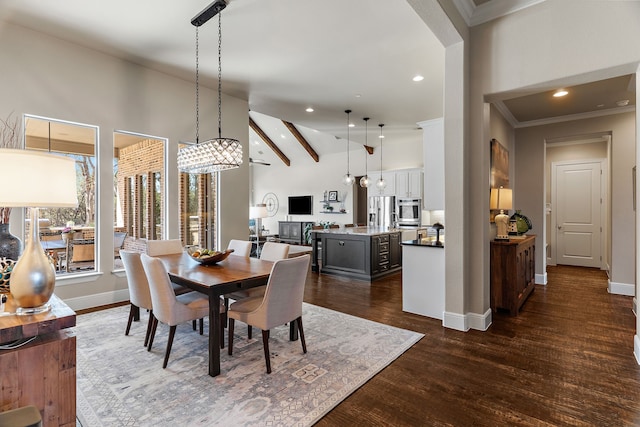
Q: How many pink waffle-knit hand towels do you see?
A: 0